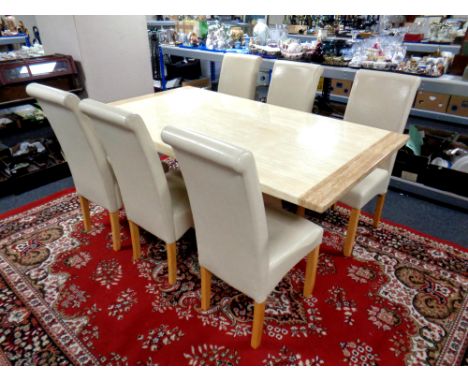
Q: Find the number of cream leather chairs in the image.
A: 6